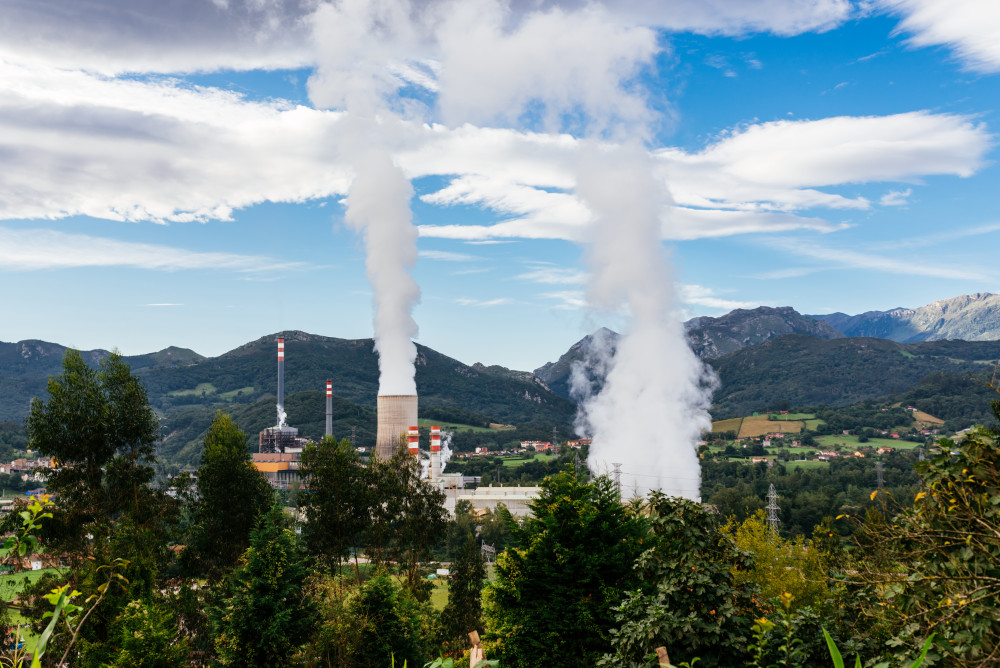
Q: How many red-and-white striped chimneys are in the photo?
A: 4